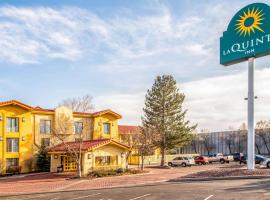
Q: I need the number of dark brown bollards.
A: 0